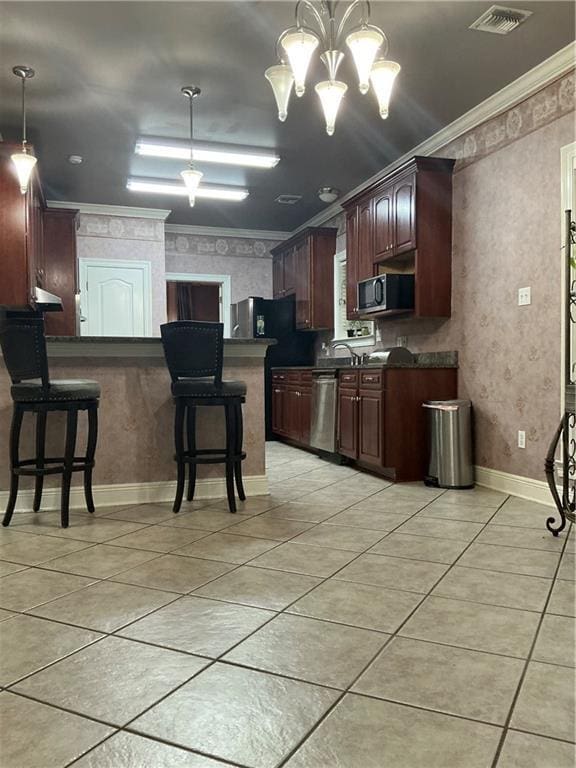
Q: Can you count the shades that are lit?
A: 6